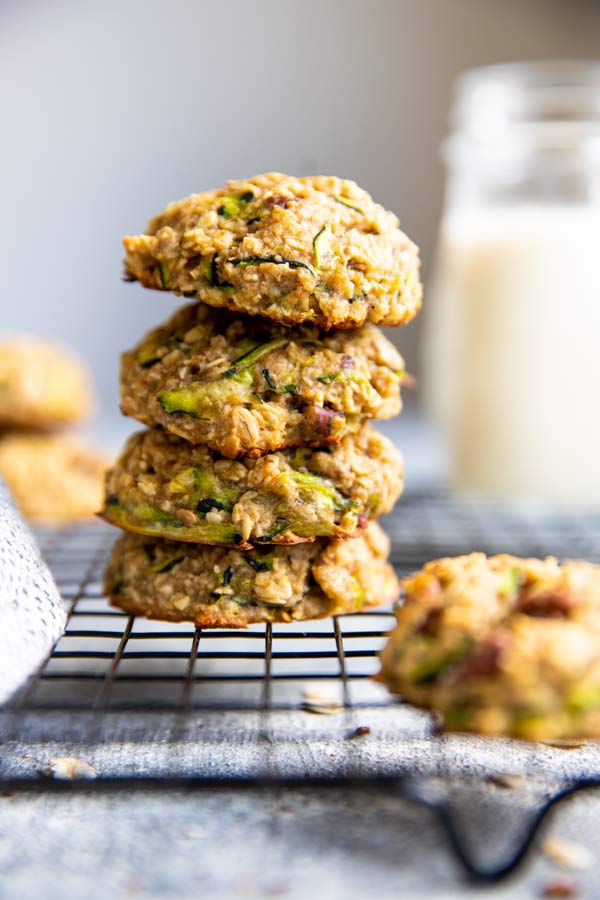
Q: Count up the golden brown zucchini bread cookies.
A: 7